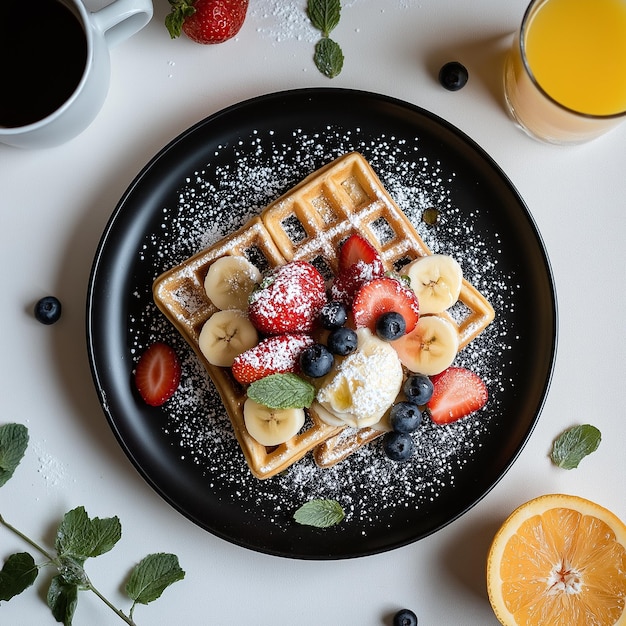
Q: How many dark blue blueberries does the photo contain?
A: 10